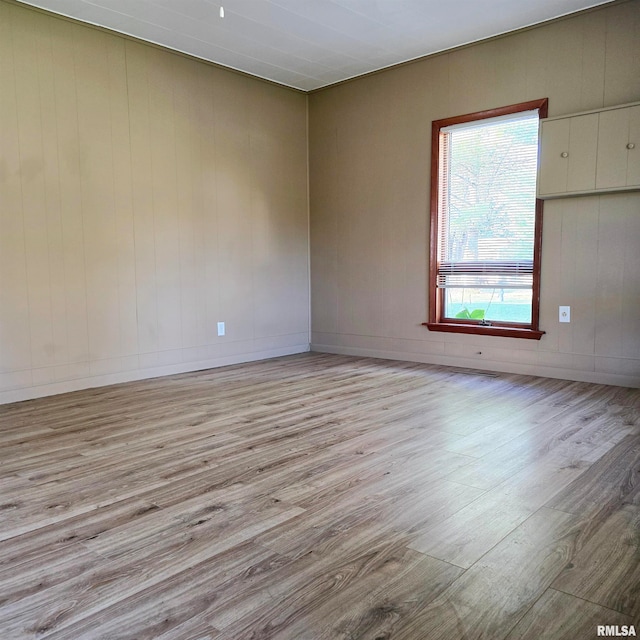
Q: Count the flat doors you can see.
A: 2